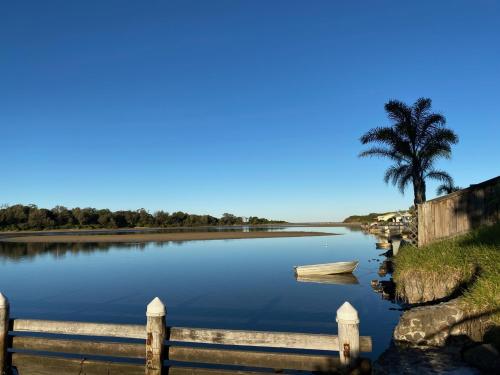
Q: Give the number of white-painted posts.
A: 3